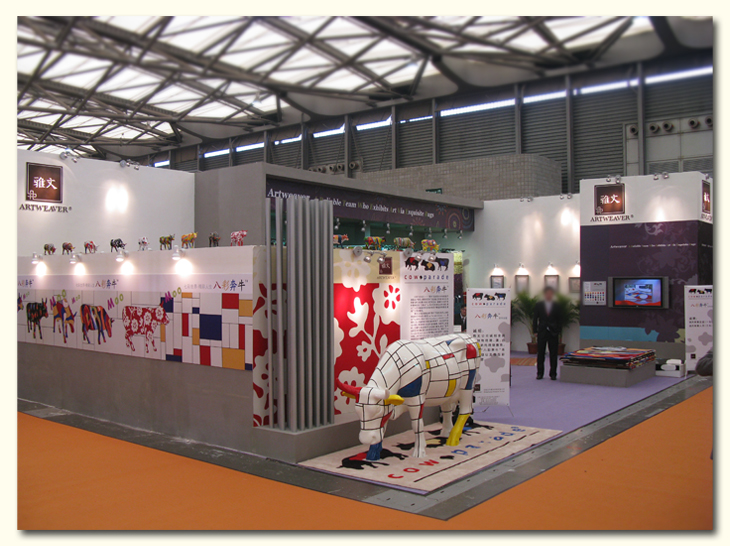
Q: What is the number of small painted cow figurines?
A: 13